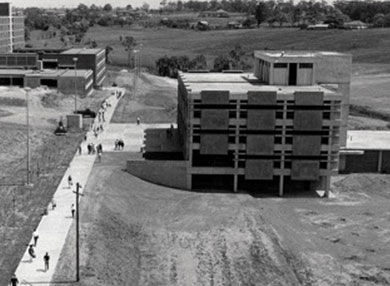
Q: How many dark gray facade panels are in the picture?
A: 11